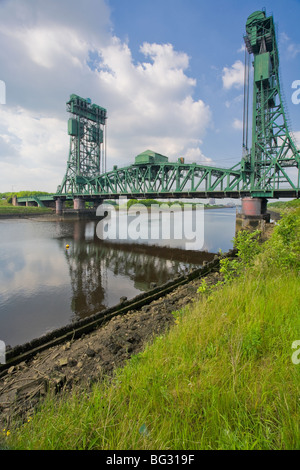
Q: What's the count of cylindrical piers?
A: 3